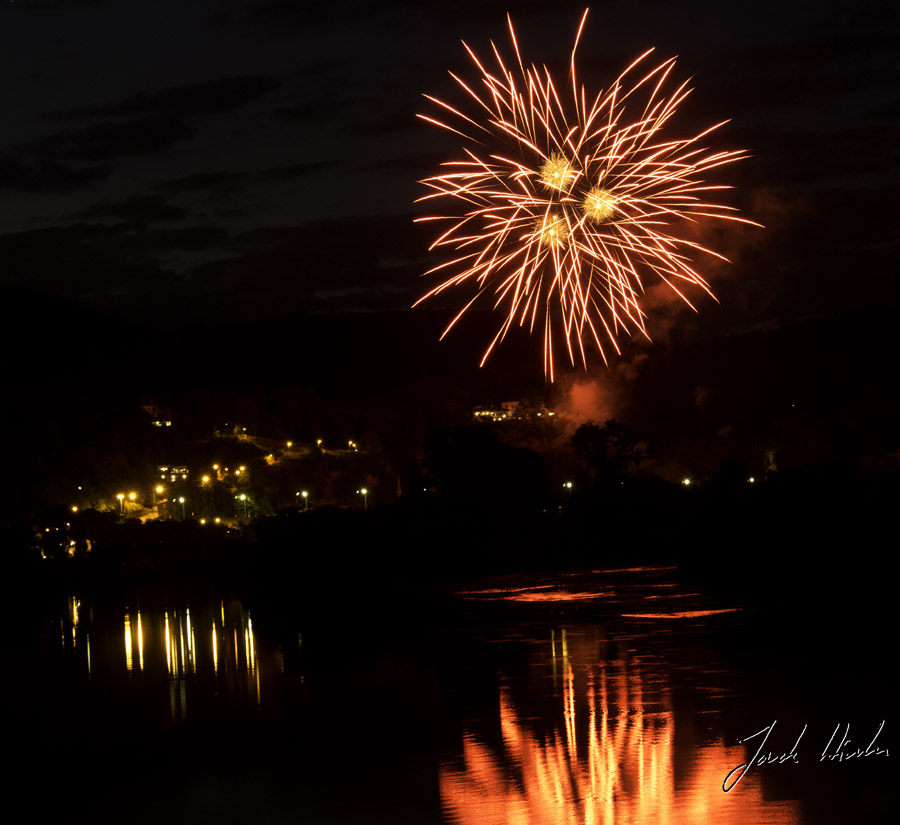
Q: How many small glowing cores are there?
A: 3